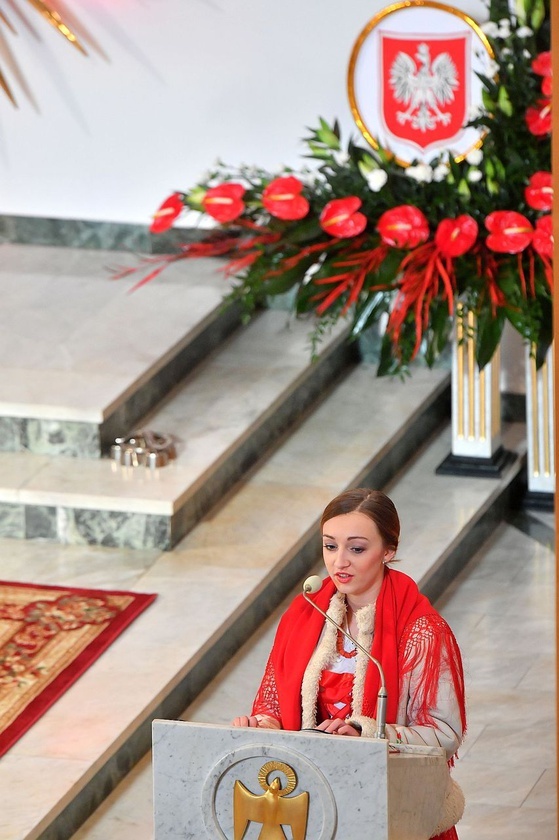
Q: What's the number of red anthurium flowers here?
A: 11